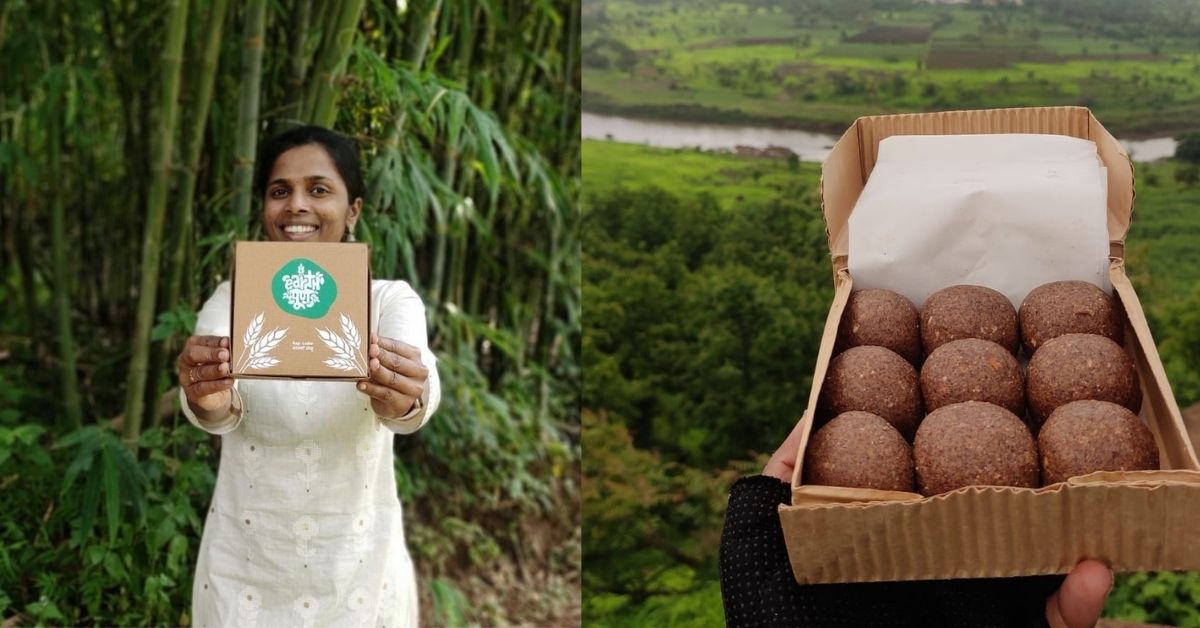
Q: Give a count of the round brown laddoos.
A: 9